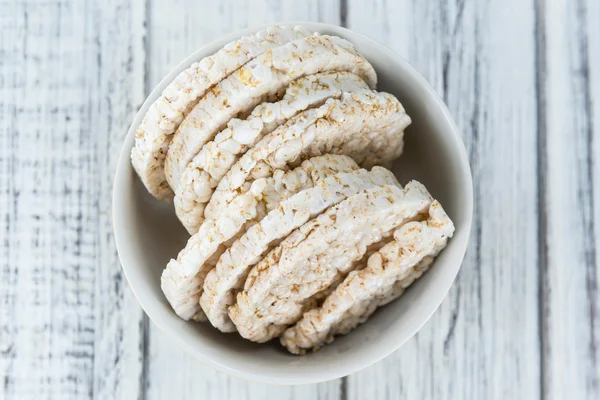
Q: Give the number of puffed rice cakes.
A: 8